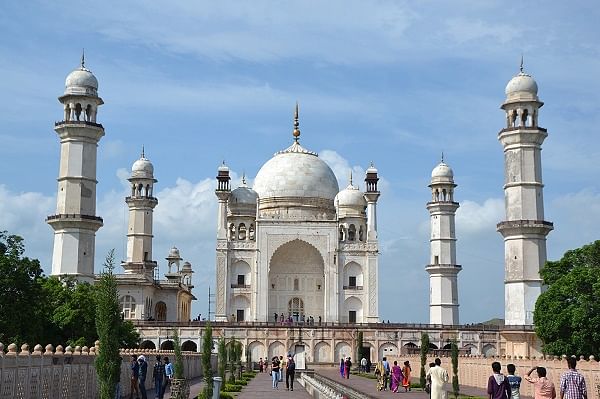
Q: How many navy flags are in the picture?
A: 0